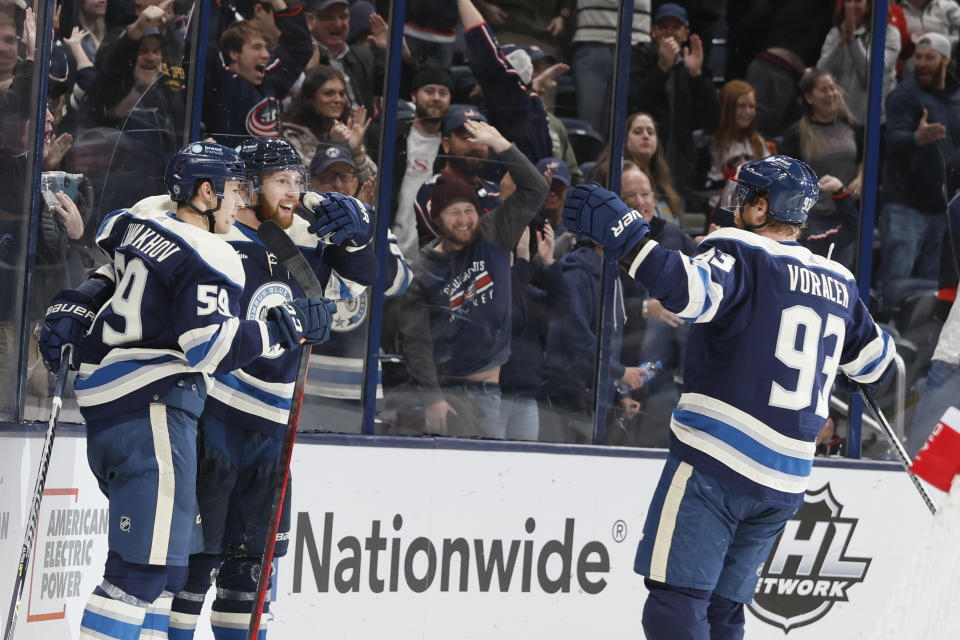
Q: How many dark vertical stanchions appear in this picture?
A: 5